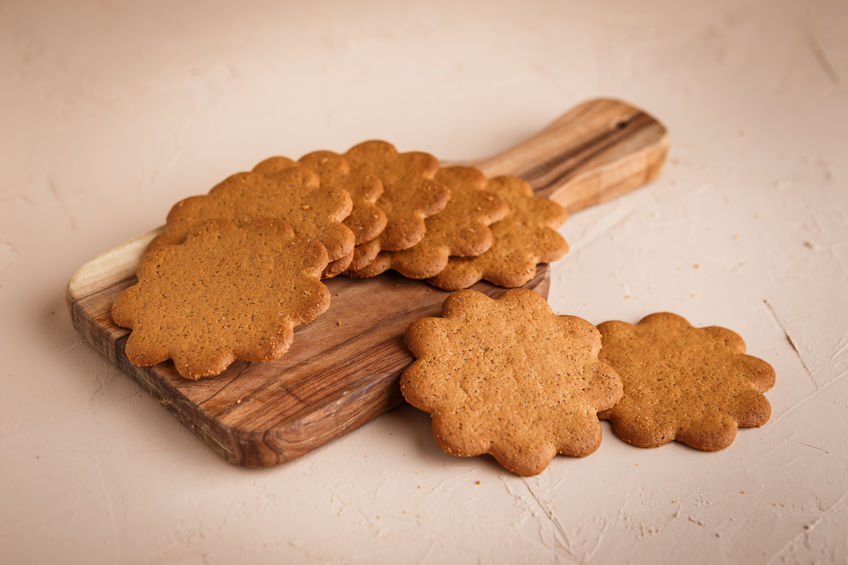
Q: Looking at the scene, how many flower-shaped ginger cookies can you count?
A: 8